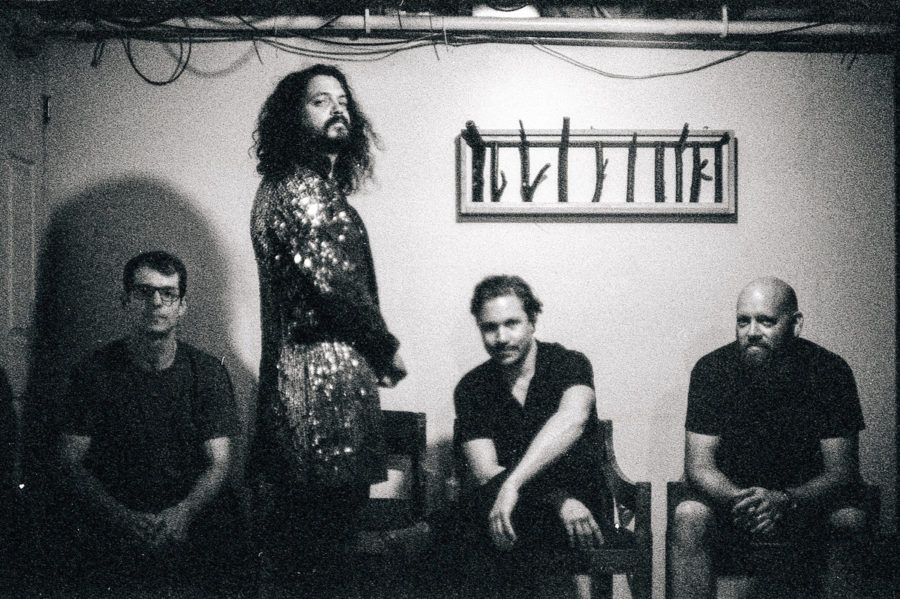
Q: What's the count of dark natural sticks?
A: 10